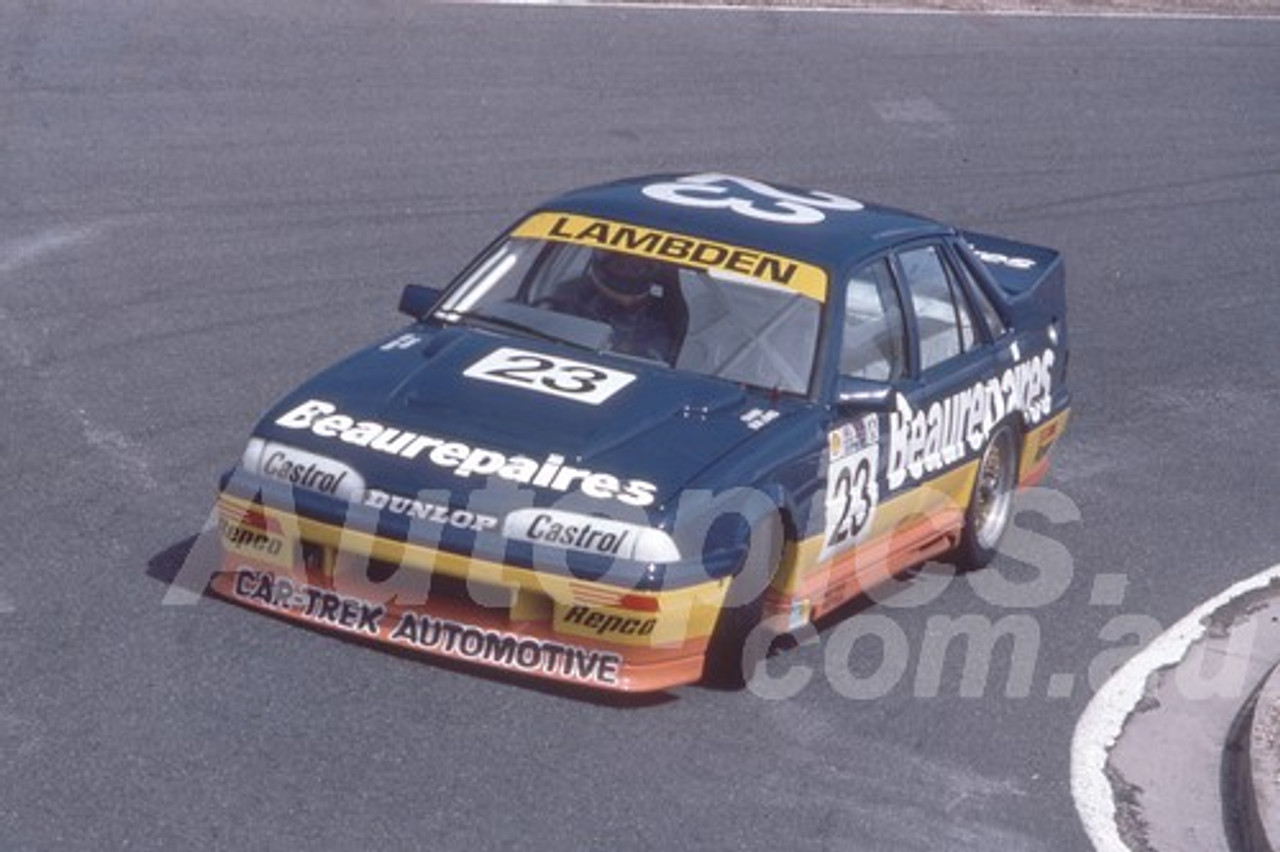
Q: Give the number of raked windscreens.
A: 1